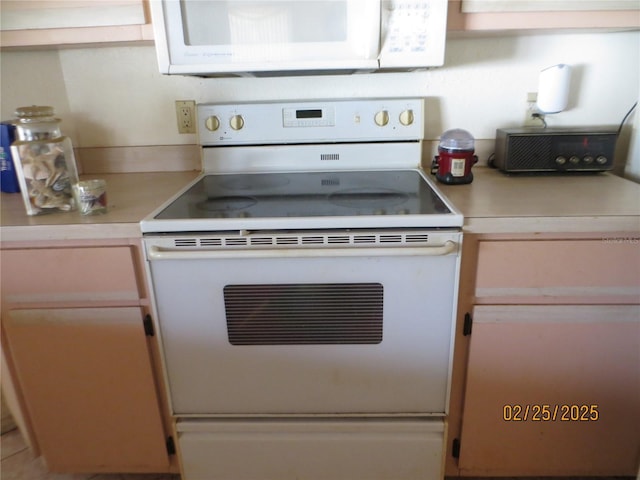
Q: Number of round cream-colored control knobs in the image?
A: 4